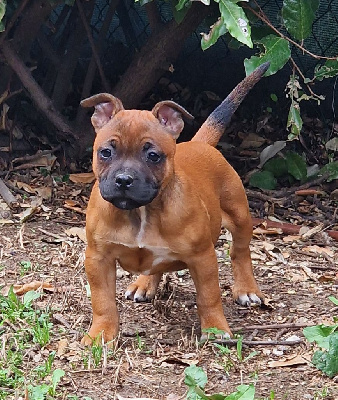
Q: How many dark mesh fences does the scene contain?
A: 1